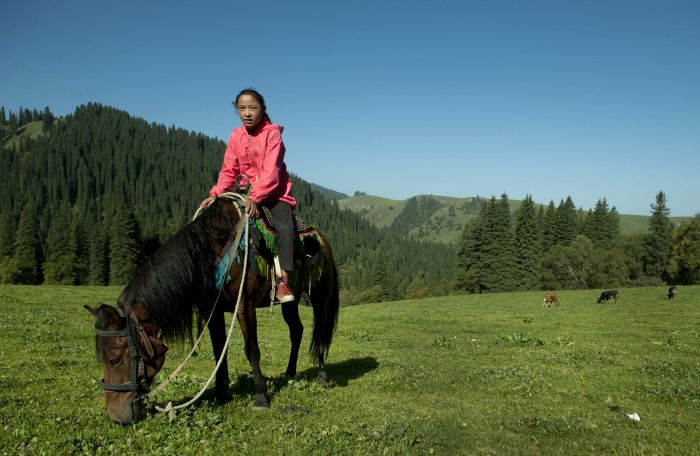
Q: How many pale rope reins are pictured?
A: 2